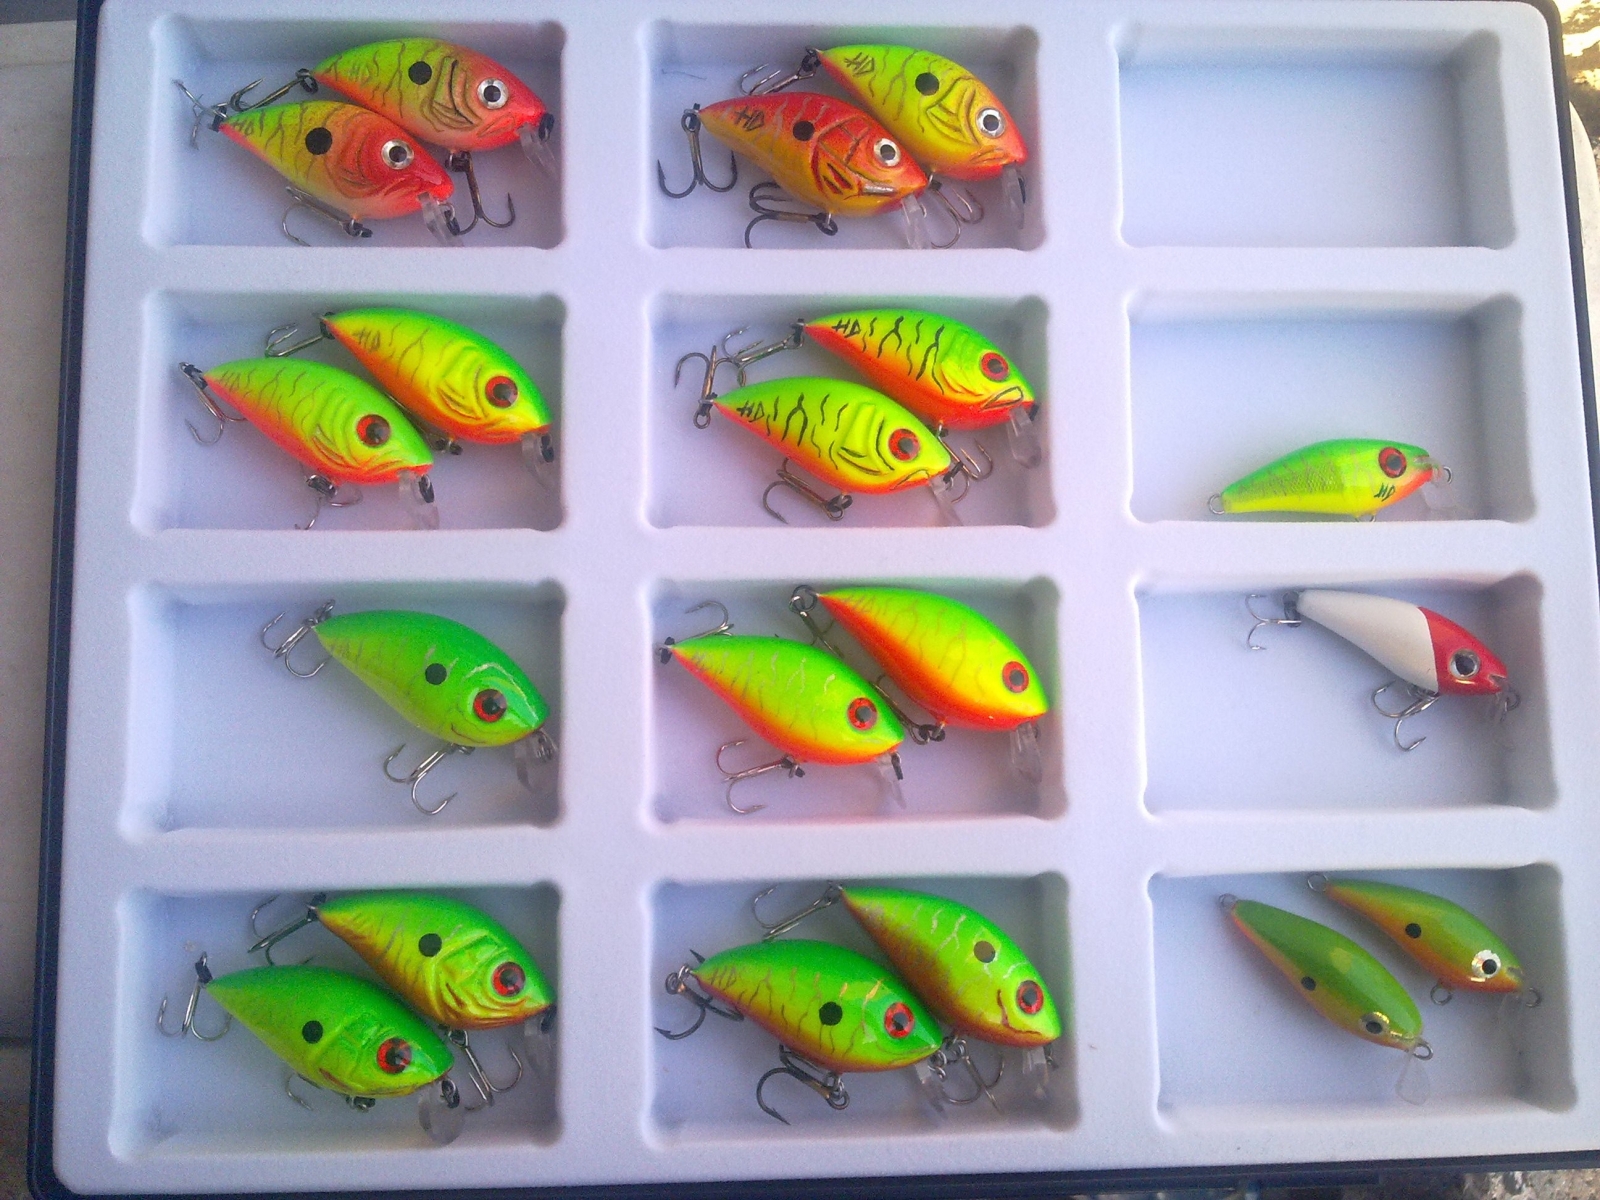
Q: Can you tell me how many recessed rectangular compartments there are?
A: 12